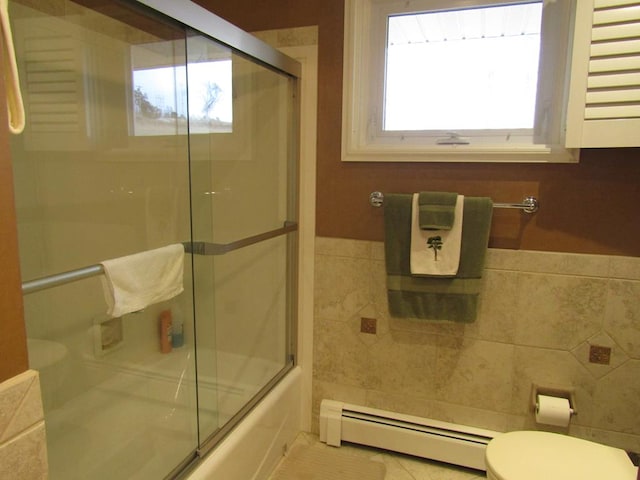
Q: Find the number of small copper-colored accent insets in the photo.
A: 2